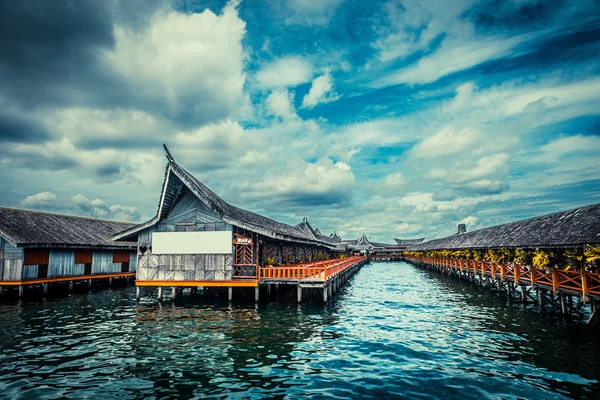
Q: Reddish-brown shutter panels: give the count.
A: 3